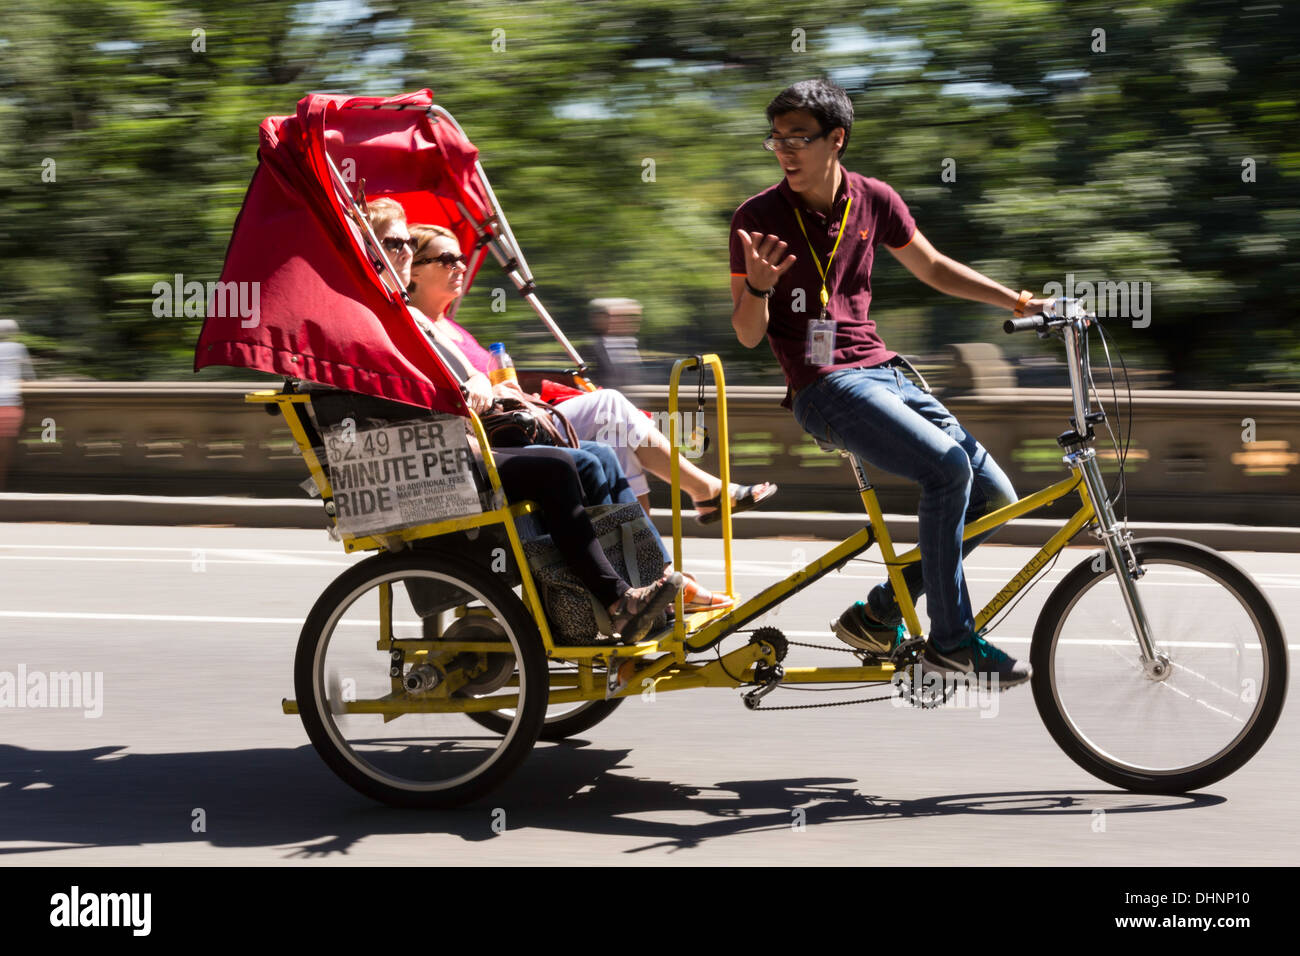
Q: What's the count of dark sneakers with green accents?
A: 2